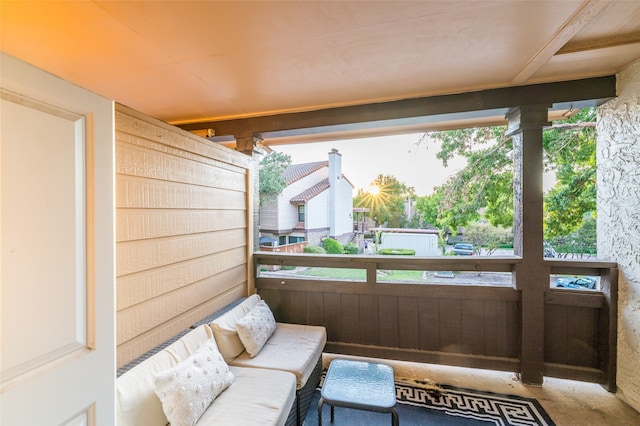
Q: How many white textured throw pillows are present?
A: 2